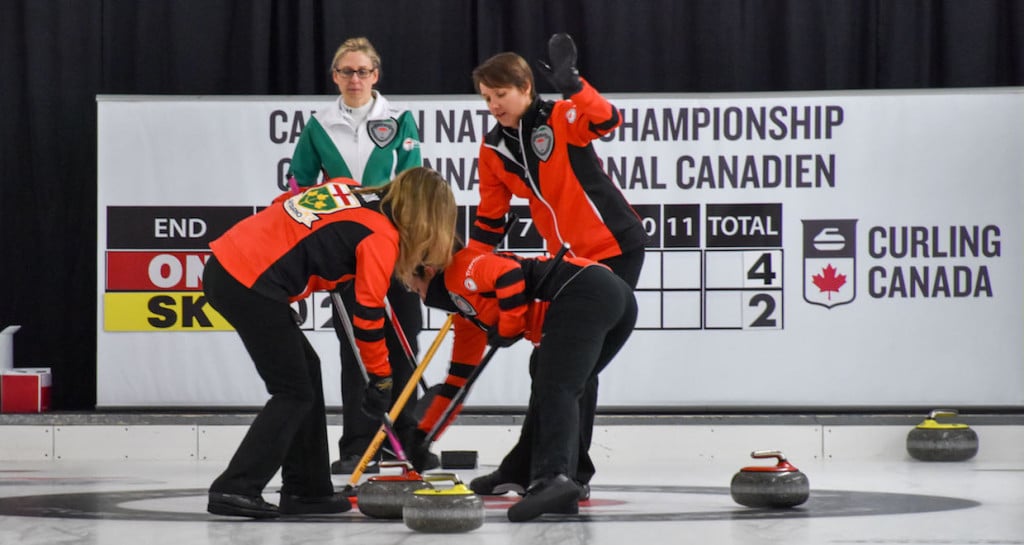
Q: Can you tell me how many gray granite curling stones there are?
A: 4